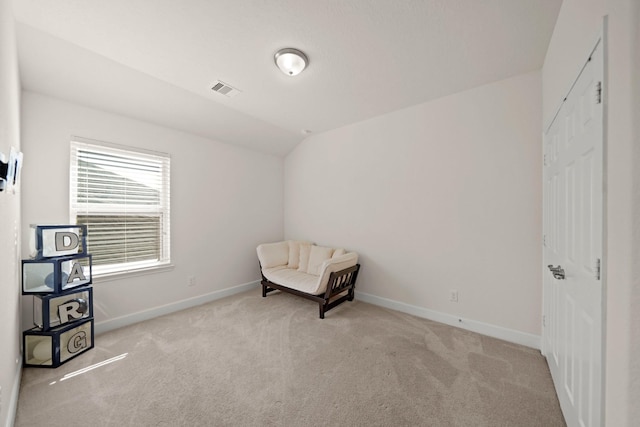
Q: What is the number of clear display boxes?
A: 4